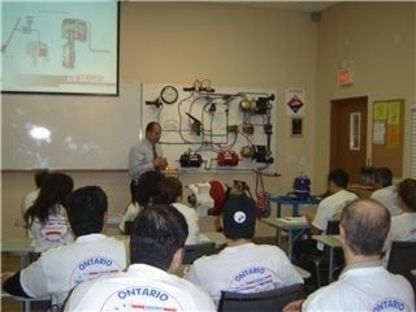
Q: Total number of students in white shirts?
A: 11